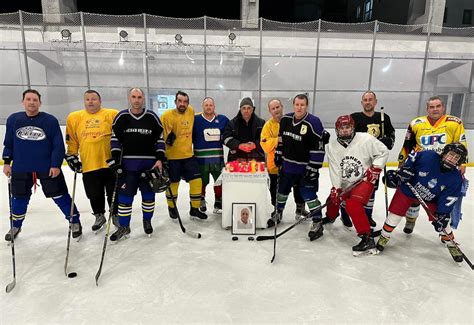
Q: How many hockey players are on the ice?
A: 11